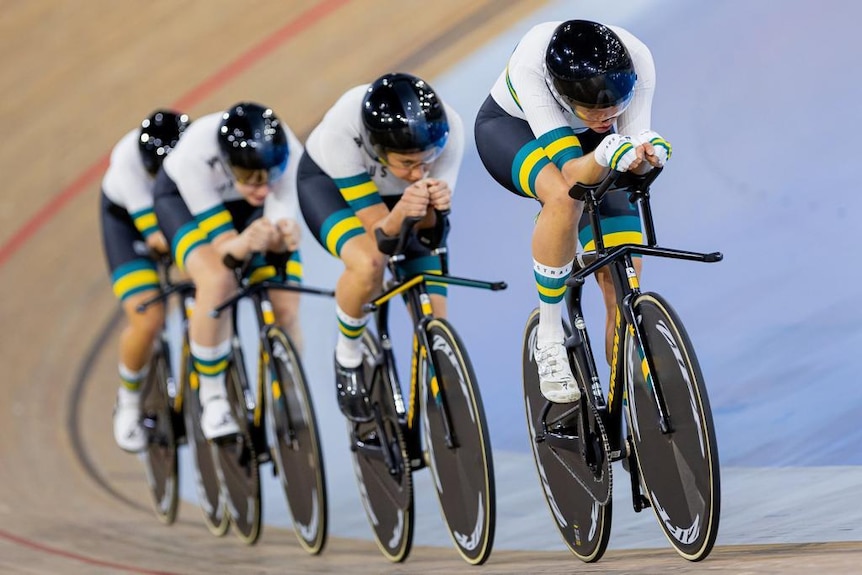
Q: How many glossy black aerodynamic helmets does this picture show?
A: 4